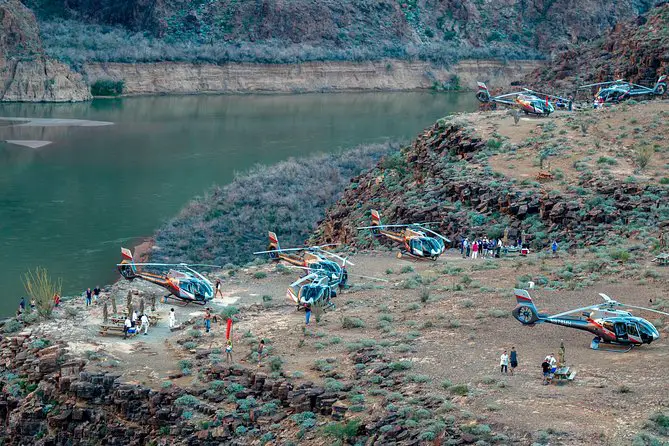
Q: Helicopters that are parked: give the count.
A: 7